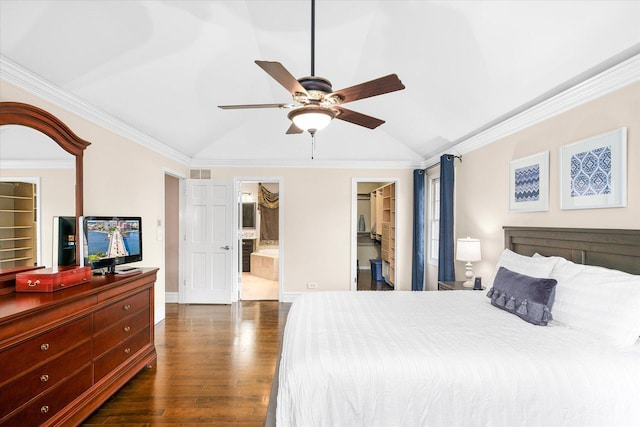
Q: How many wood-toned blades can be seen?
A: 5